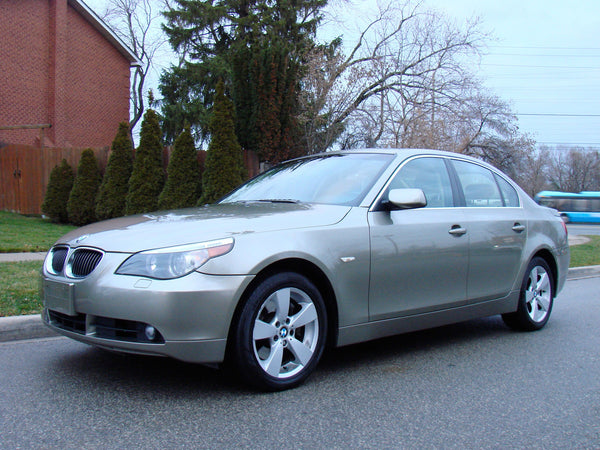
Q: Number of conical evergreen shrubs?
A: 6